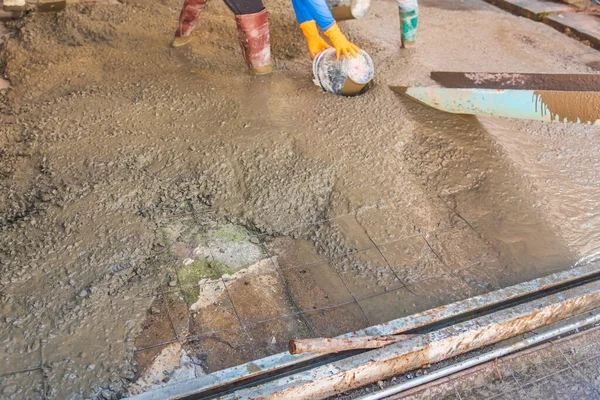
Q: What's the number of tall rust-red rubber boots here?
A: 2